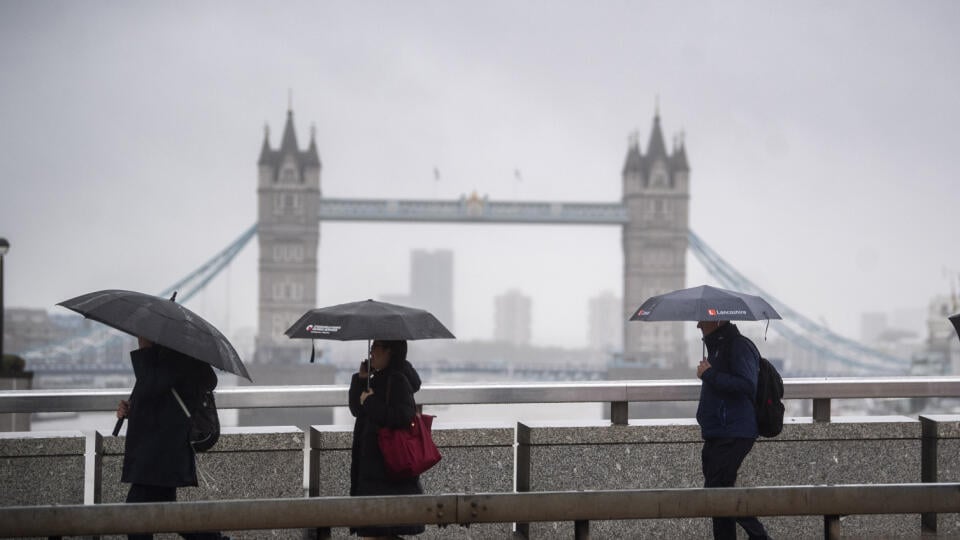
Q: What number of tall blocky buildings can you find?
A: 3